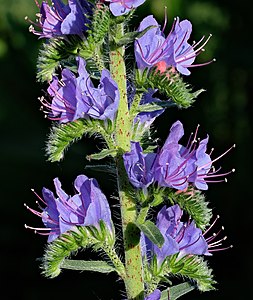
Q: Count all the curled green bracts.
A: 6